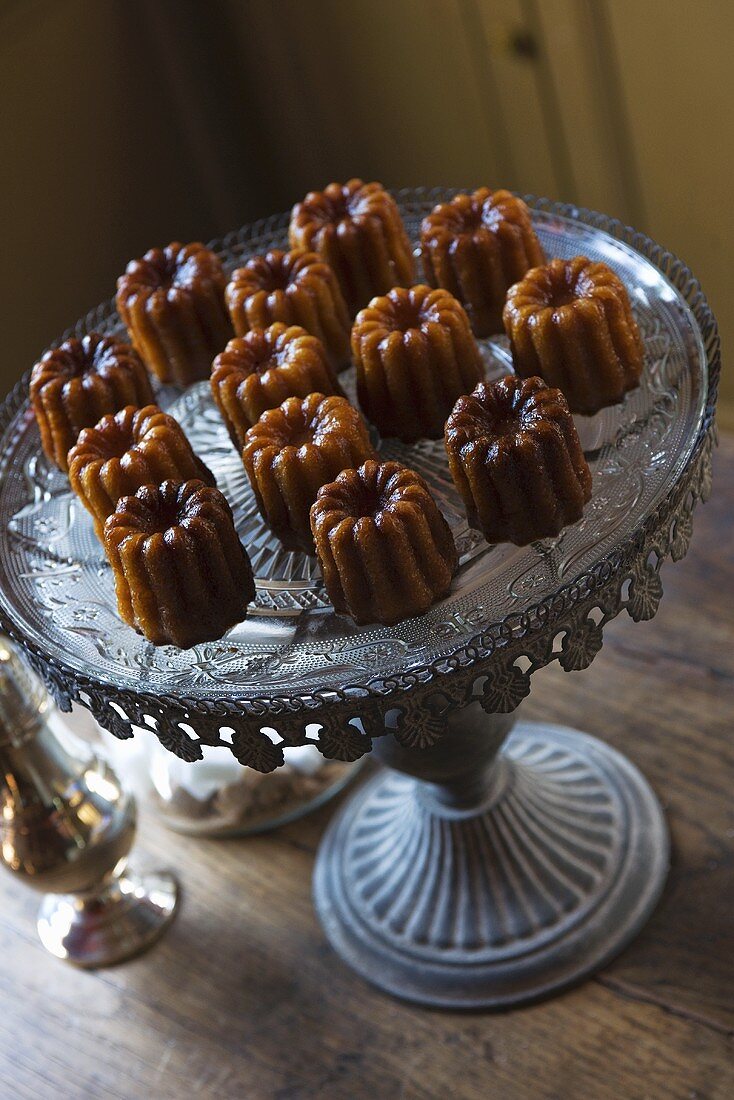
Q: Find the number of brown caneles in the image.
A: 13